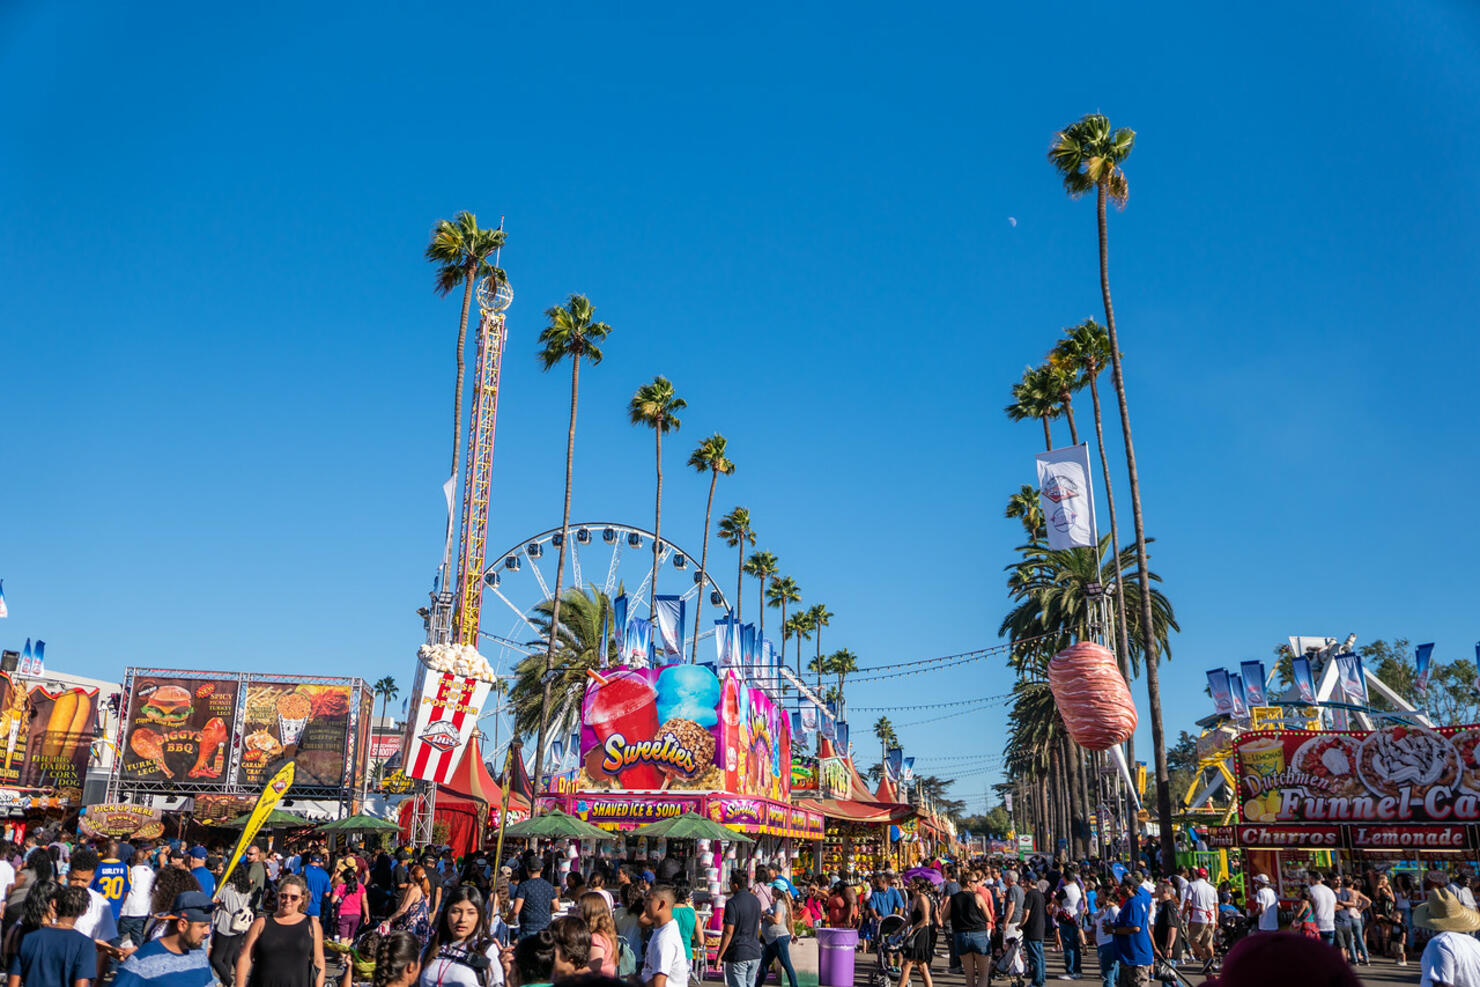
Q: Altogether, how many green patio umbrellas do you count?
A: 4